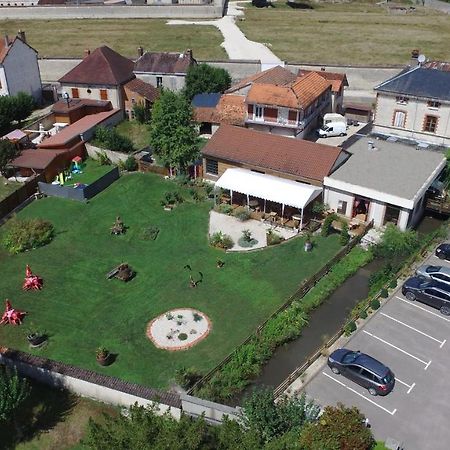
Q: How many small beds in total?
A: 0